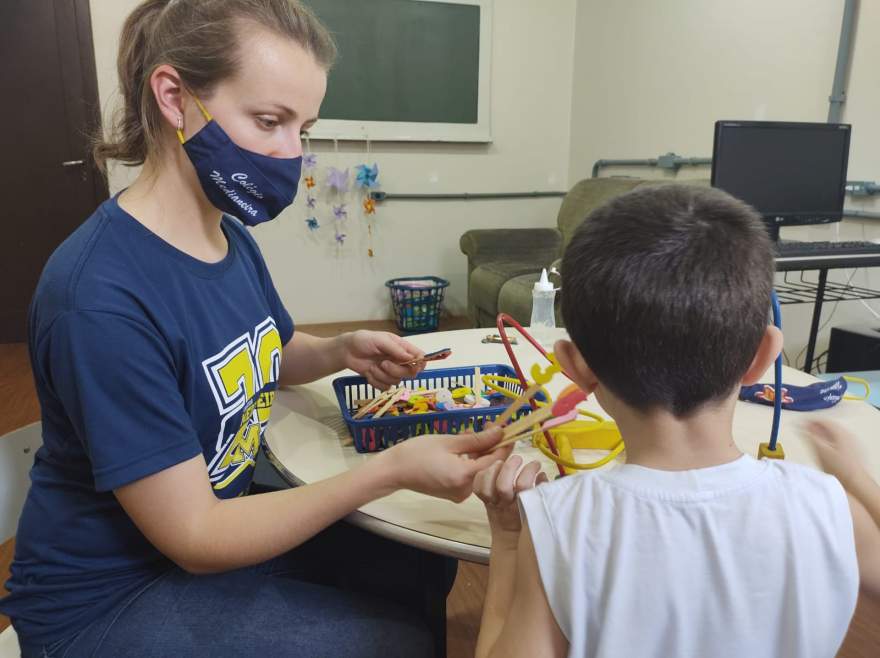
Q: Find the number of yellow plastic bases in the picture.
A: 2